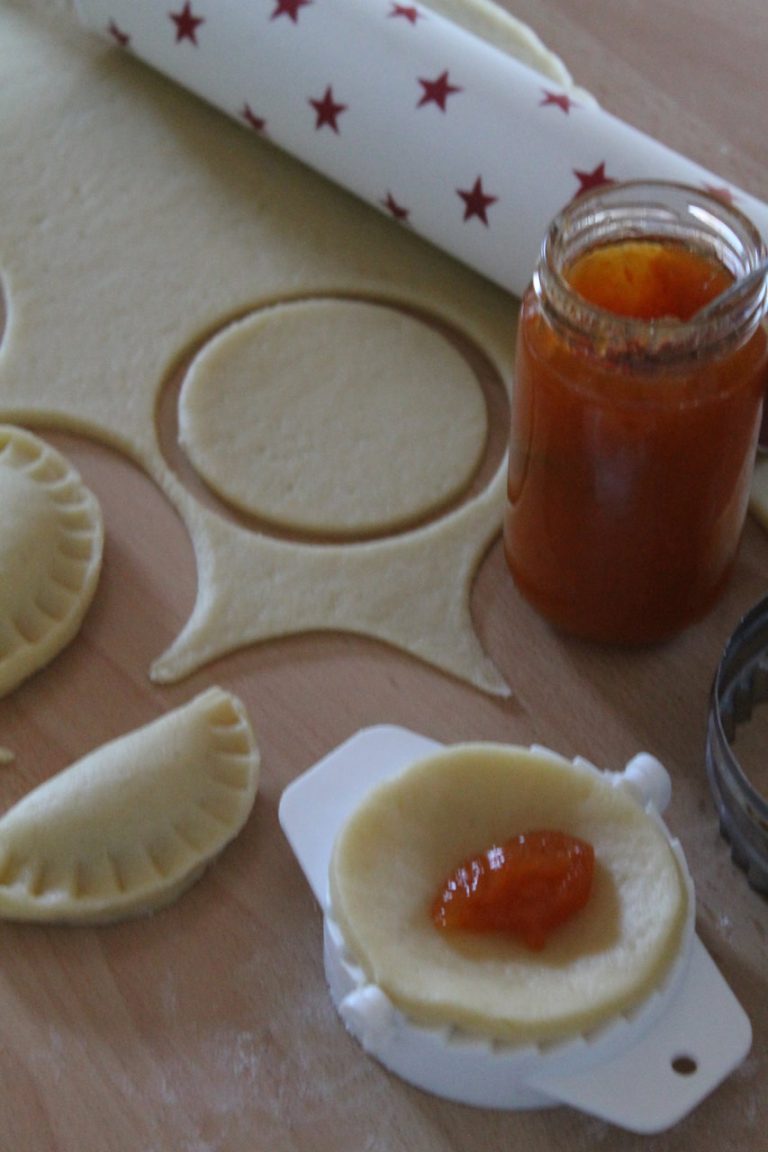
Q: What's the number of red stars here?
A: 12